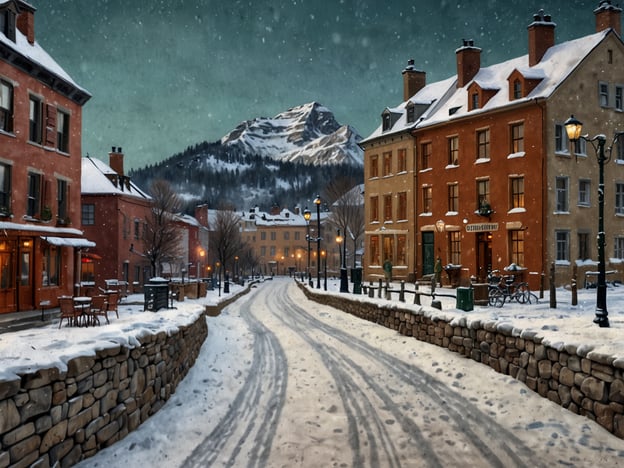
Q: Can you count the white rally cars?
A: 0